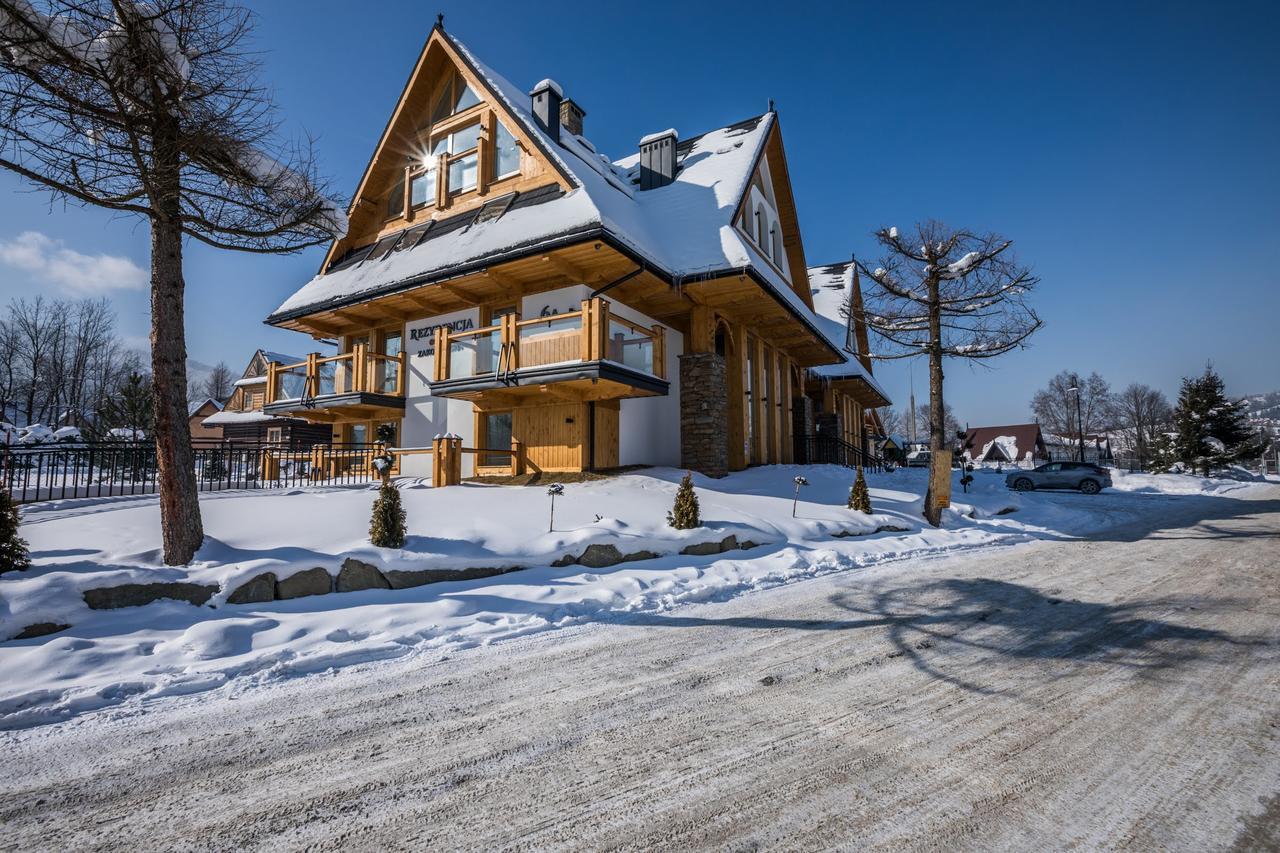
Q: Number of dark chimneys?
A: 2